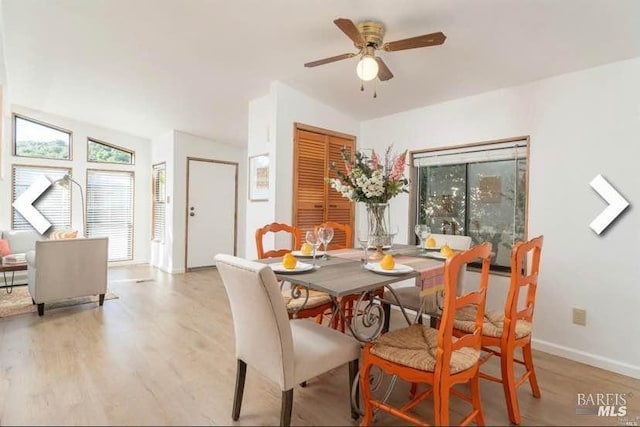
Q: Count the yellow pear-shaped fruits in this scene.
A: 5